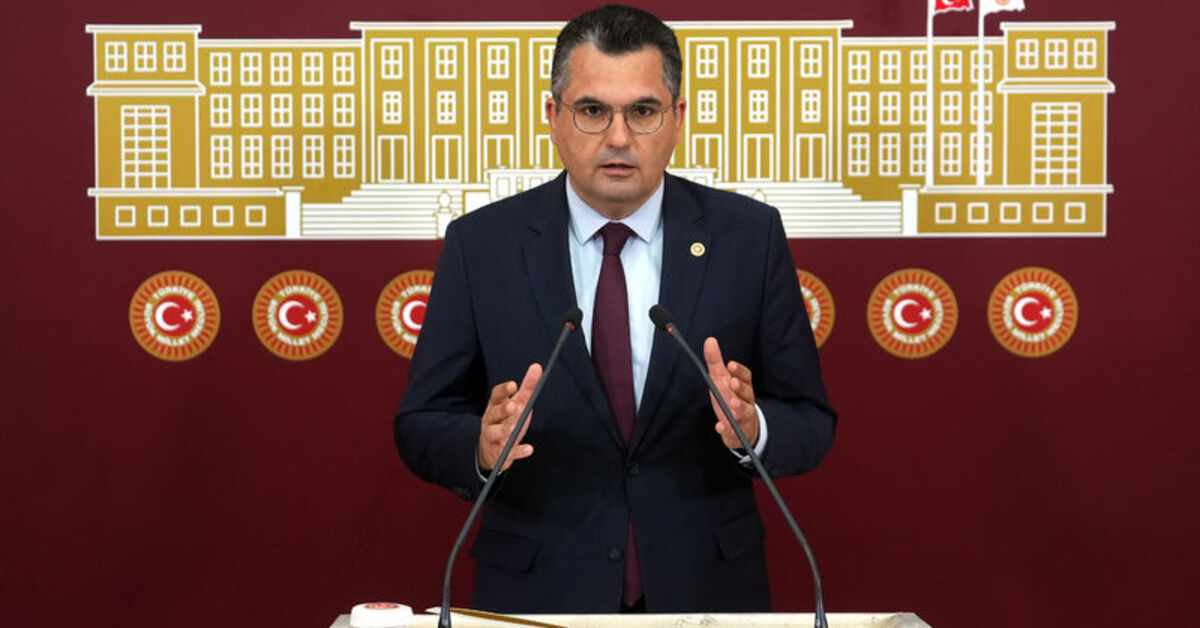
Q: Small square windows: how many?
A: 10